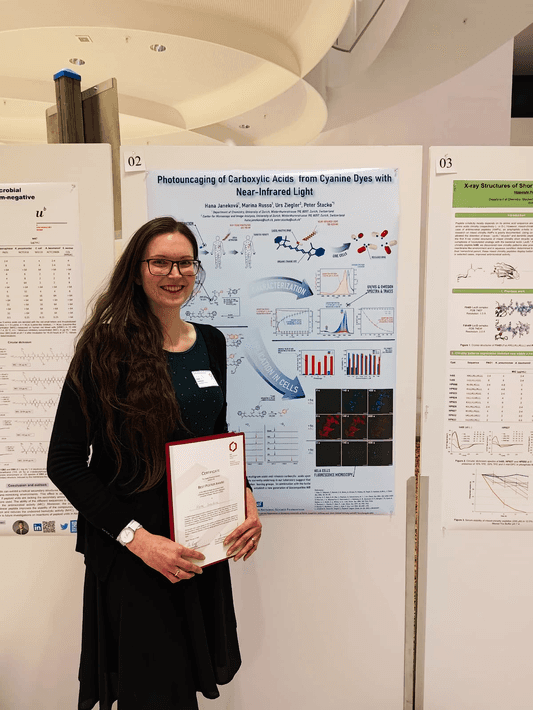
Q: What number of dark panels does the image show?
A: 9